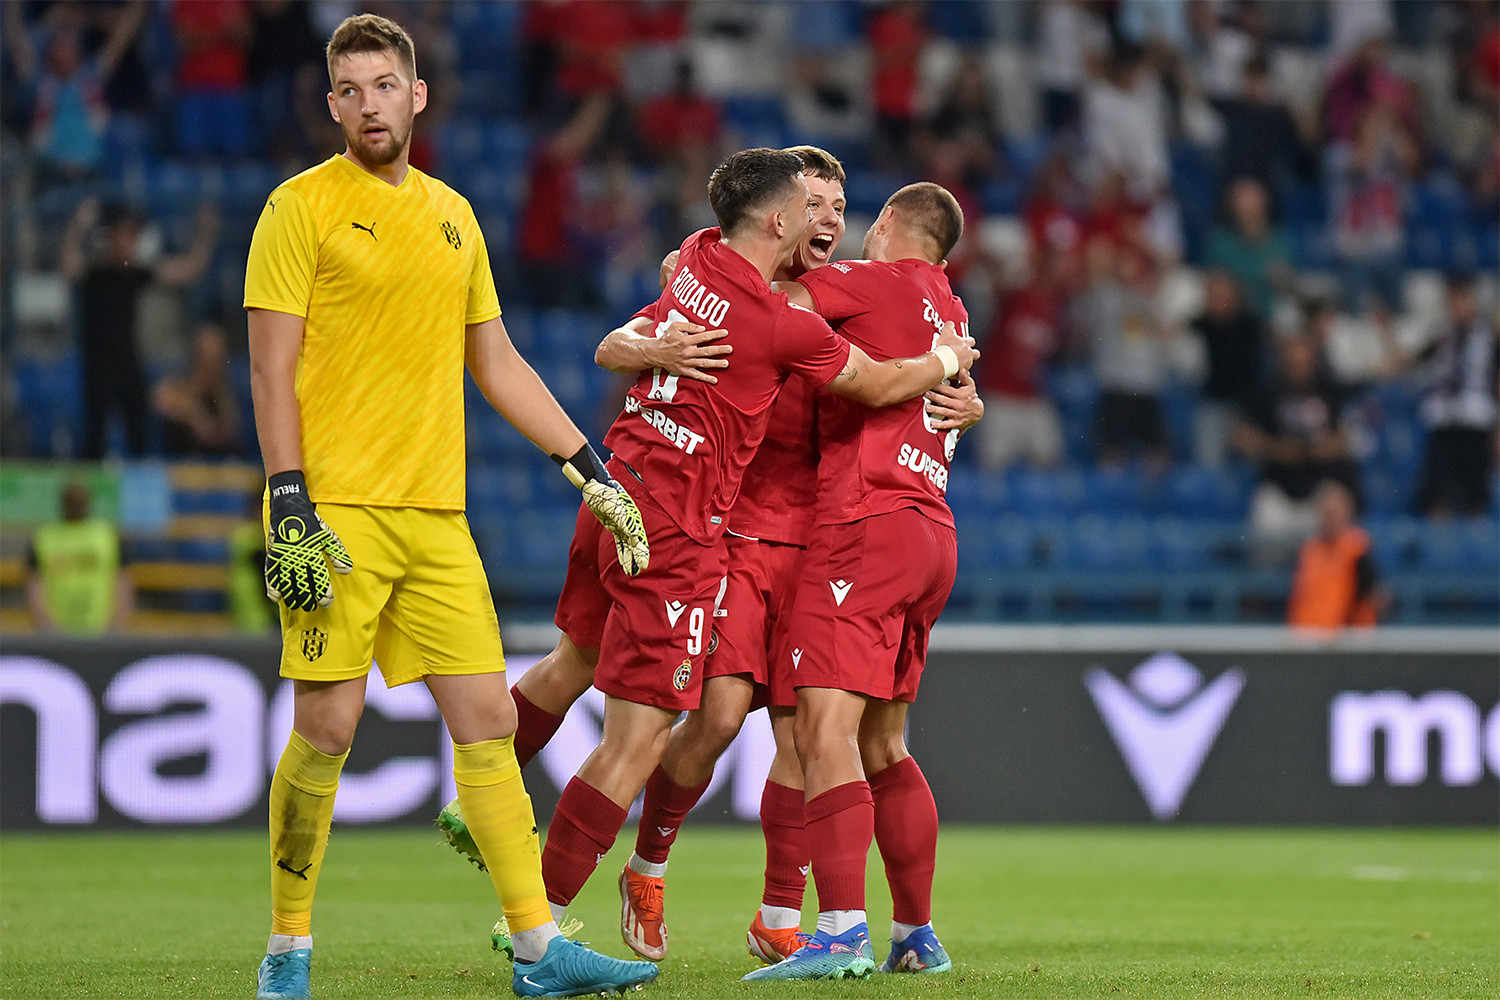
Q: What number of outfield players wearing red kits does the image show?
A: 3